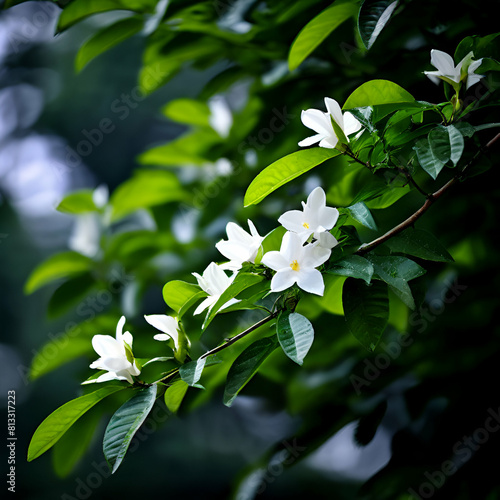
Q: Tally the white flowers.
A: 8